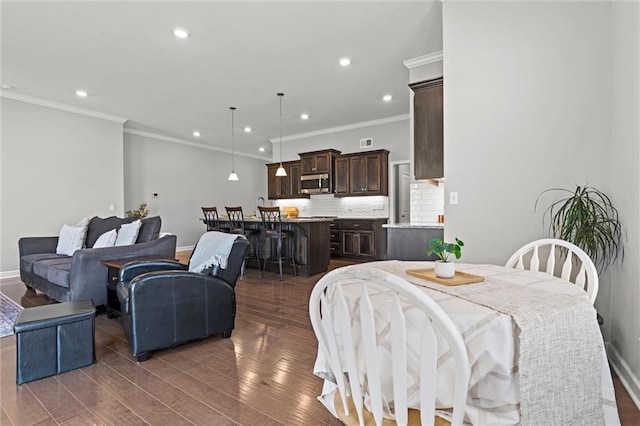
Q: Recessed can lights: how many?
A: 8